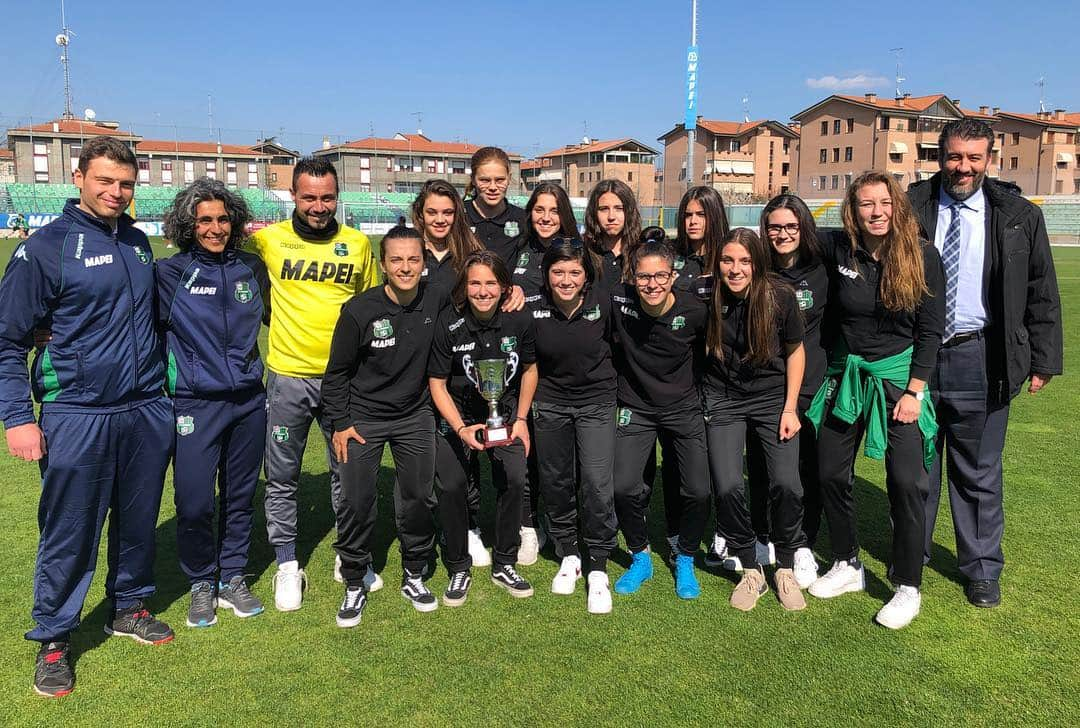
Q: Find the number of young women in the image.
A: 12